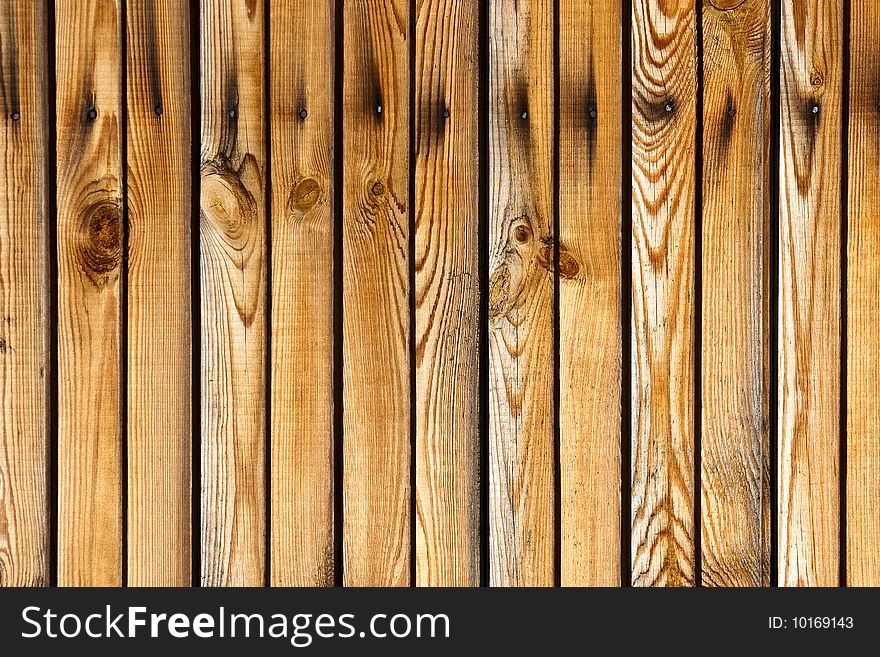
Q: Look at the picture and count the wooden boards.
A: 13